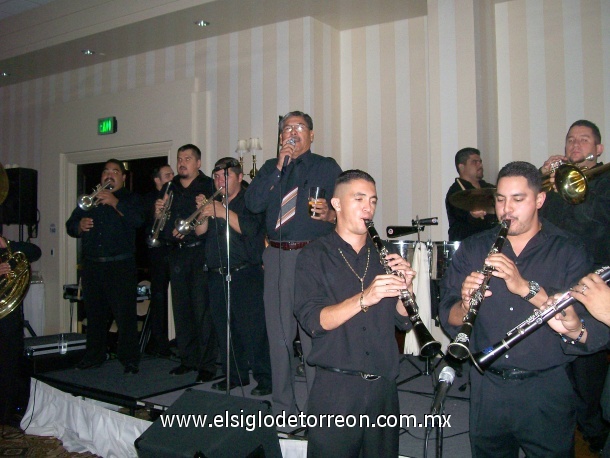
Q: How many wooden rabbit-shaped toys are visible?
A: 0